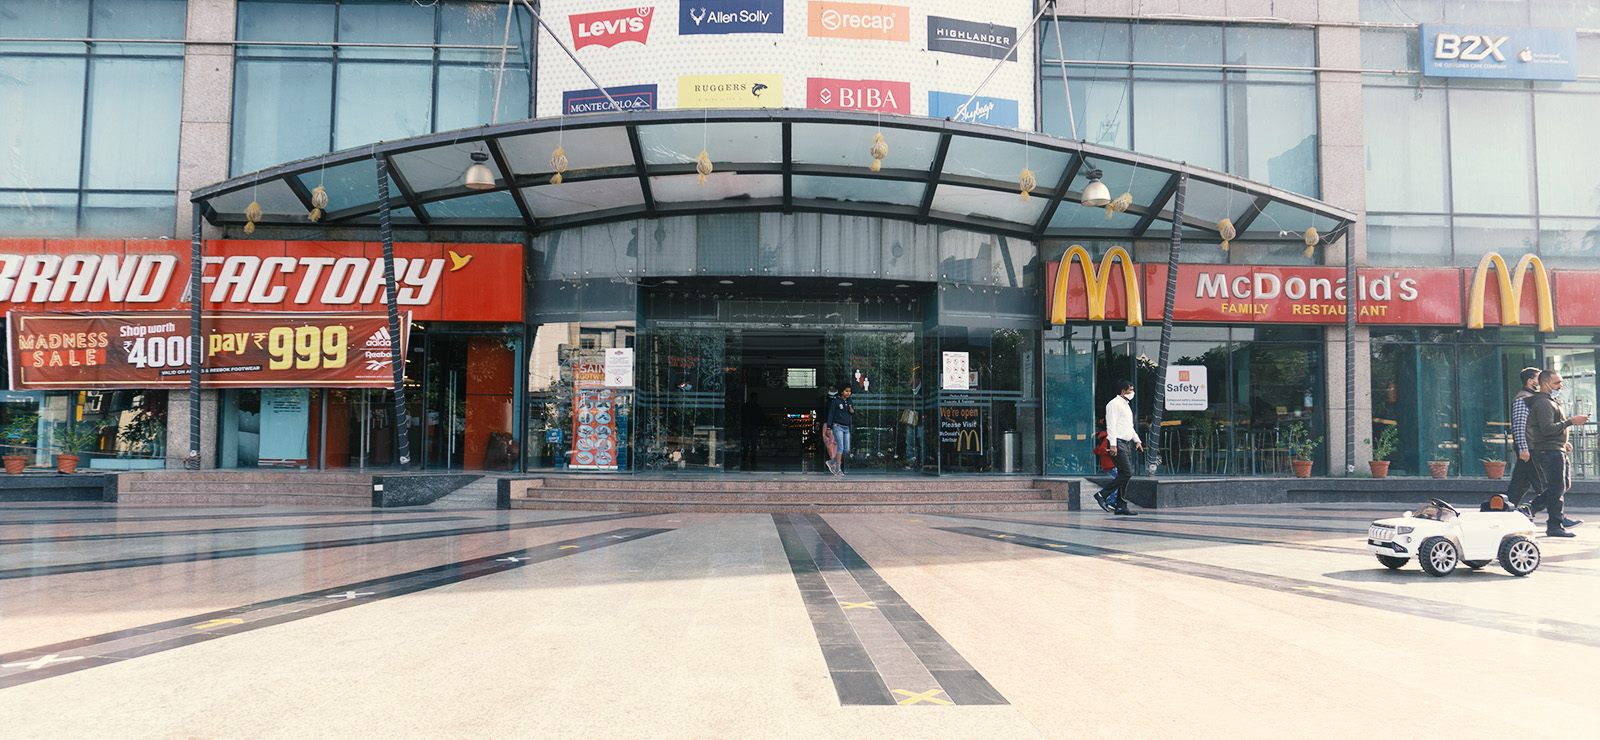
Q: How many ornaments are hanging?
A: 9